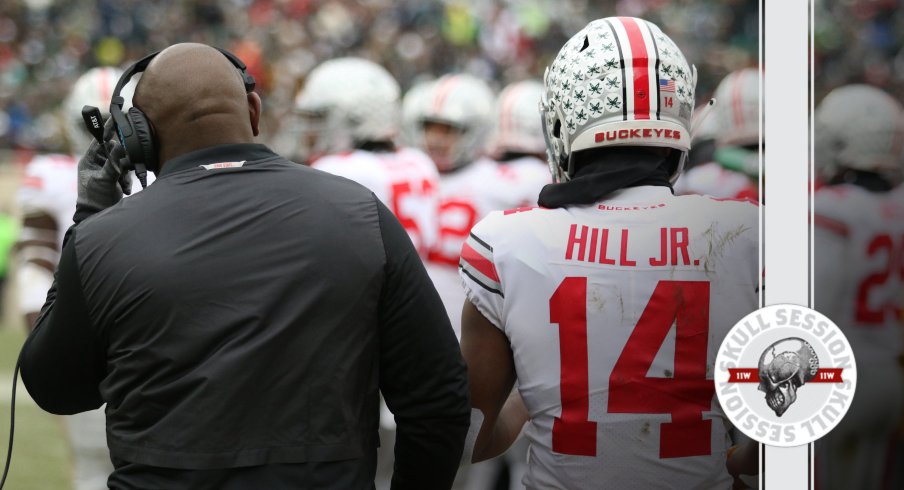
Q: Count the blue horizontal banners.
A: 0